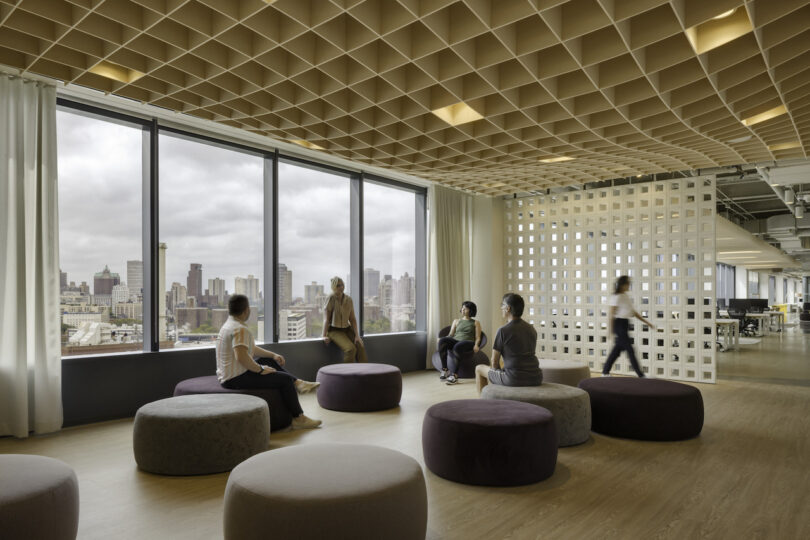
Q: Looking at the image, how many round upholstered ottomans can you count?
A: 9